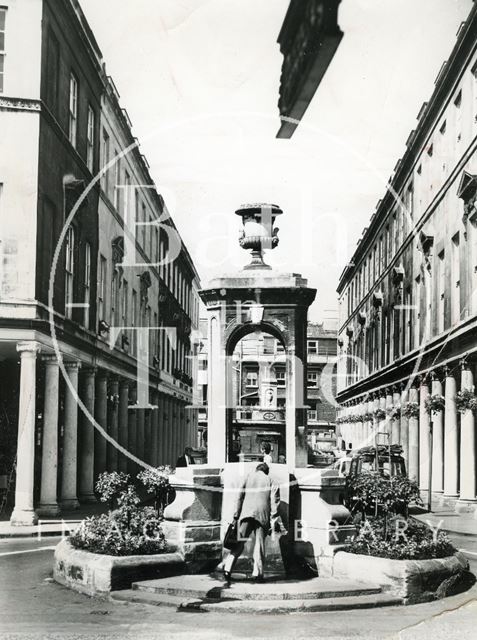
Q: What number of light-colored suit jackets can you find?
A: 1